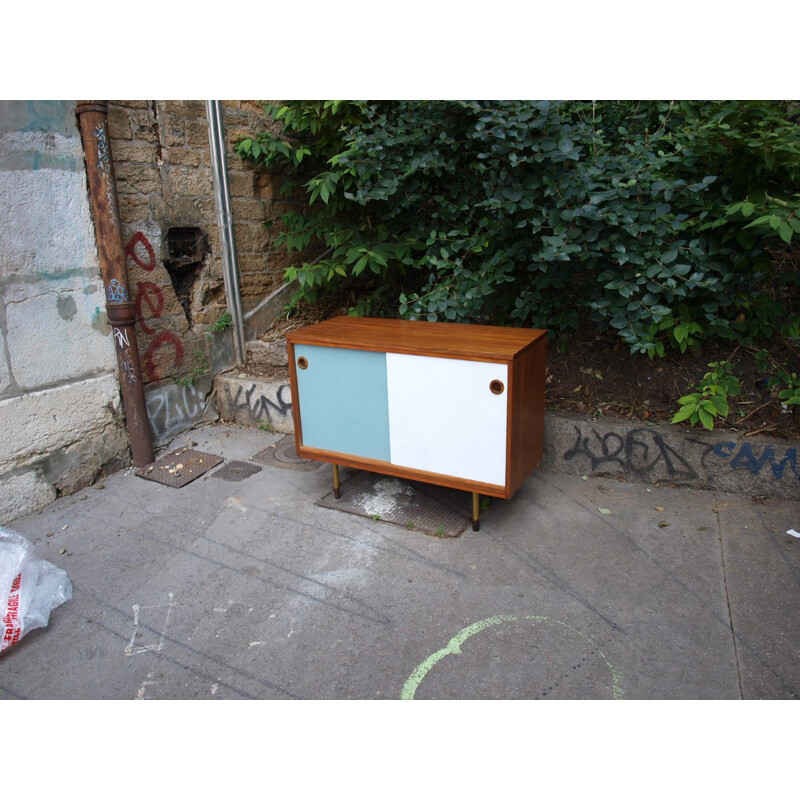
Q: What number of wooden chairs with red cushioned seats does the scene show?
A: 0